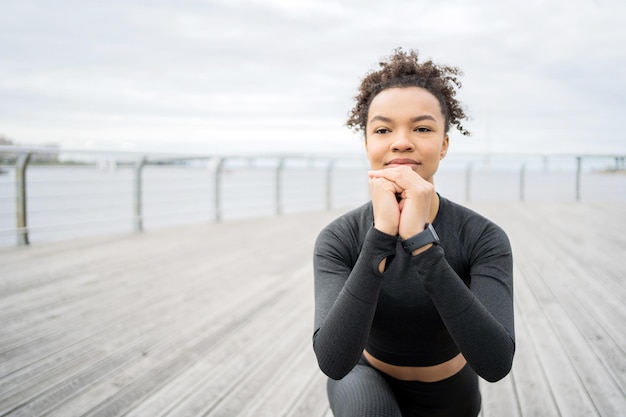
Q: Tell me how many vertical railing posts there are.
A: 8